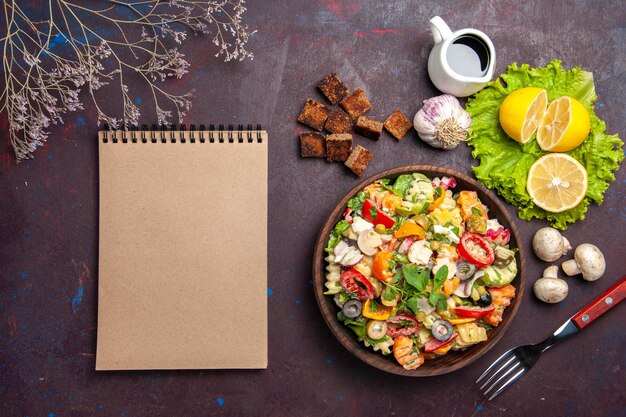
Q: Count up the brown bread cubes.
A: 9